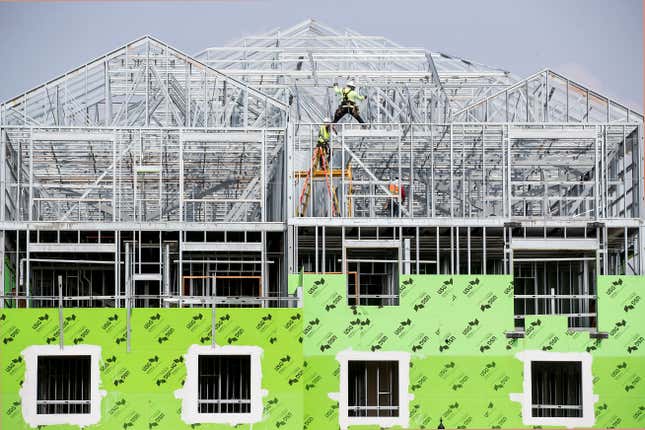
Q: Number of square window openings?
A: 4